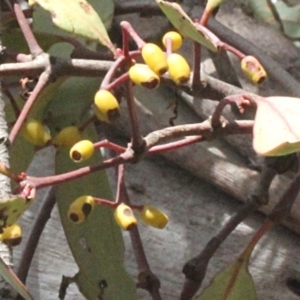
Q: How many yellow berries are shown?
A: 13